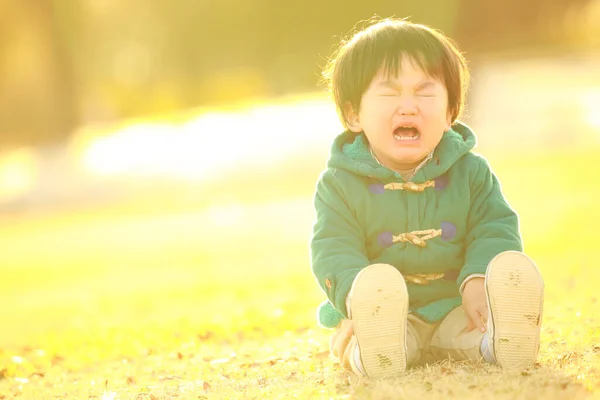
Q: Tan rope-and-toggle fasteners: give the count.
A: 3